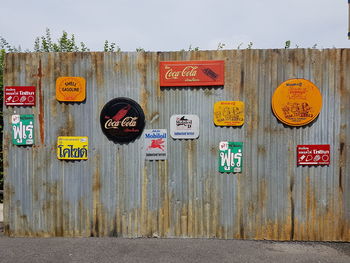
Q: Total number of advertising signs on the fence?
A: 12